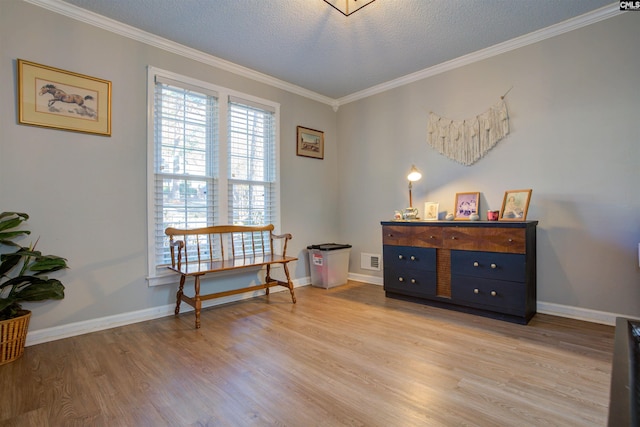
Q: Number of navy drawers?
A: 4